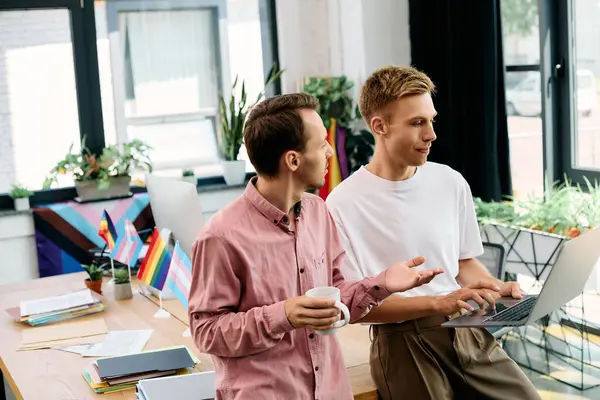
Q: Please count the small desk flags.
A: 4